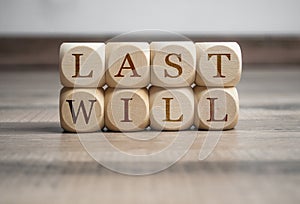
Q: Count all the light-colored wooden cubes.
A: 8